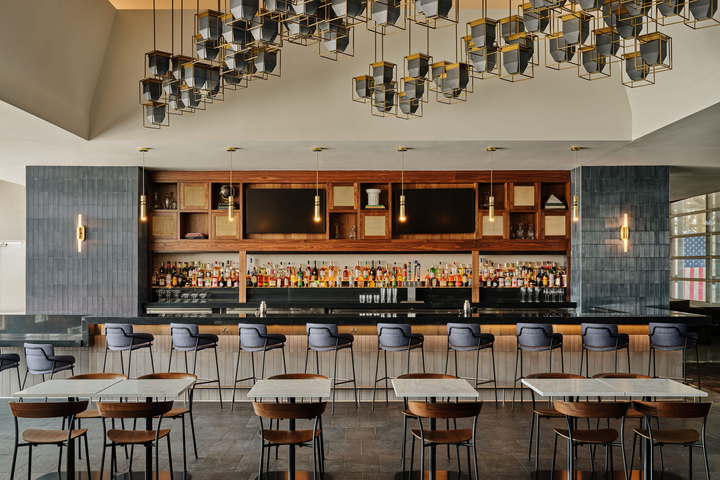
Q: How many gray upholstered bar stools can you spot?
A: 11